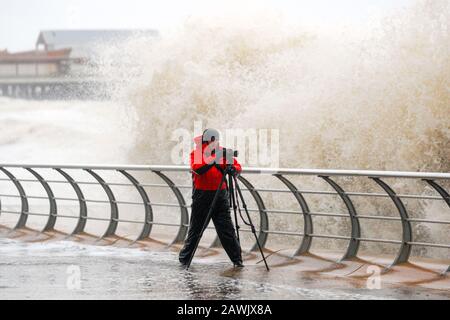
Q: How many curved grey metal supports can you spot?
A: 12